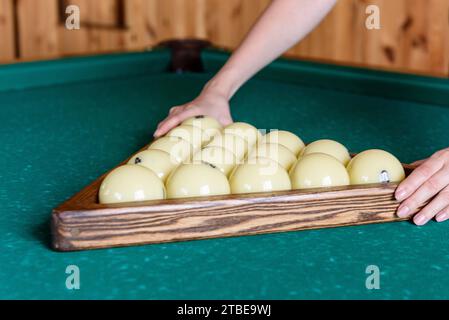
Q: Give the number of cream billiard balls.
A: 15